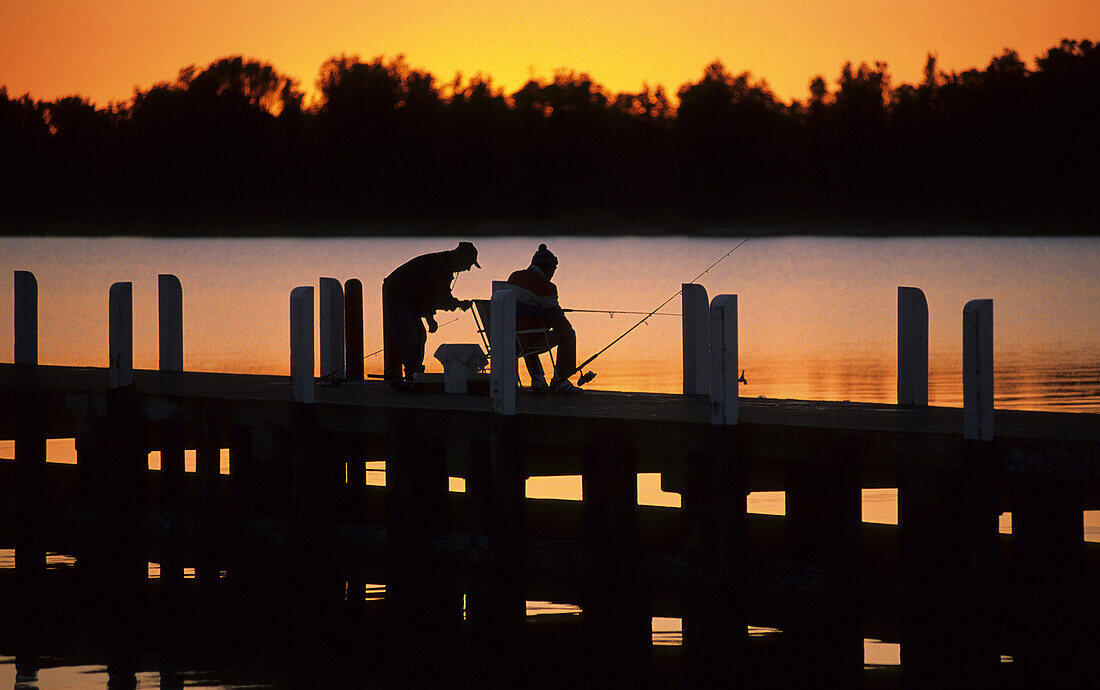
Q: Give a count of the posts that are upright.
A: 11